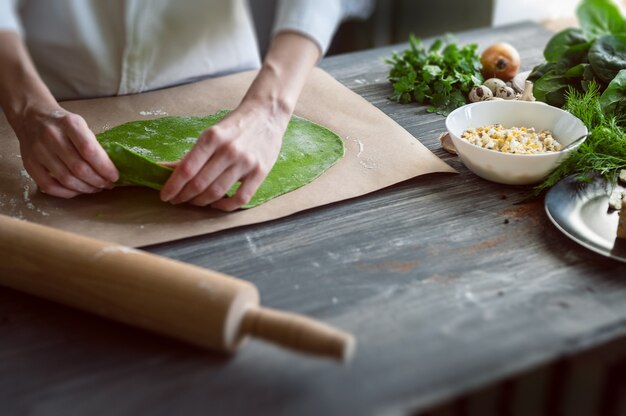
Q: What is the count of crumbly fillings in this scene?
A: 1